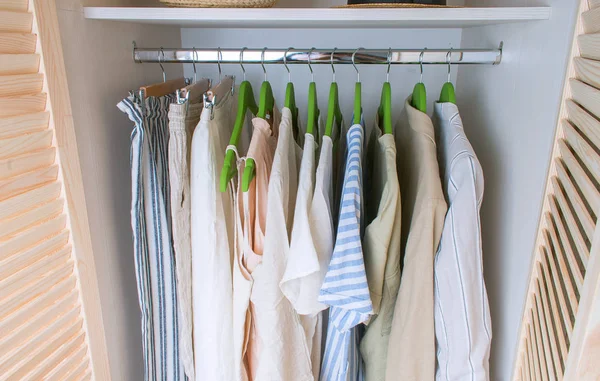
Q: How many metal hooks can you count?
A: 12